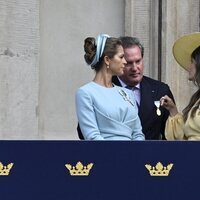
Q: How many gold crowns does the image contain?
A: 3